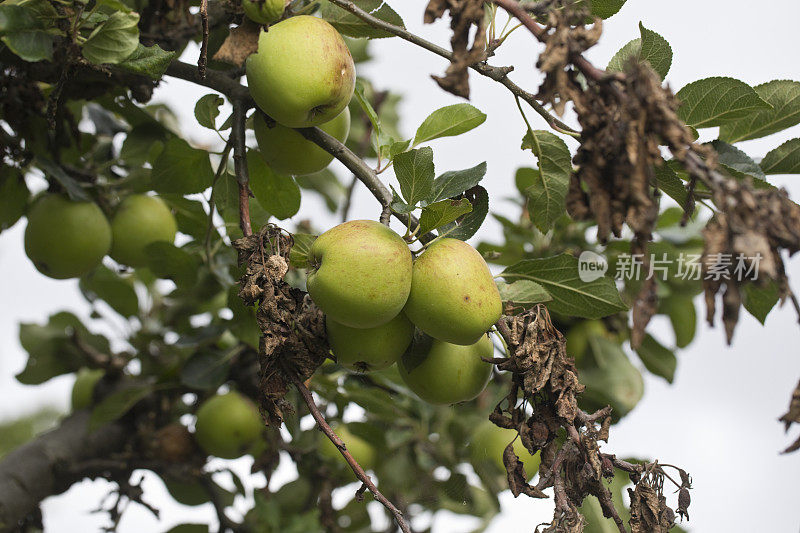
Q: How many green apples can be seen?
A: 12